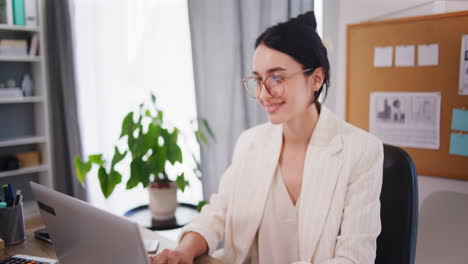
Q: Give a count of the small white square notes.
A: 3